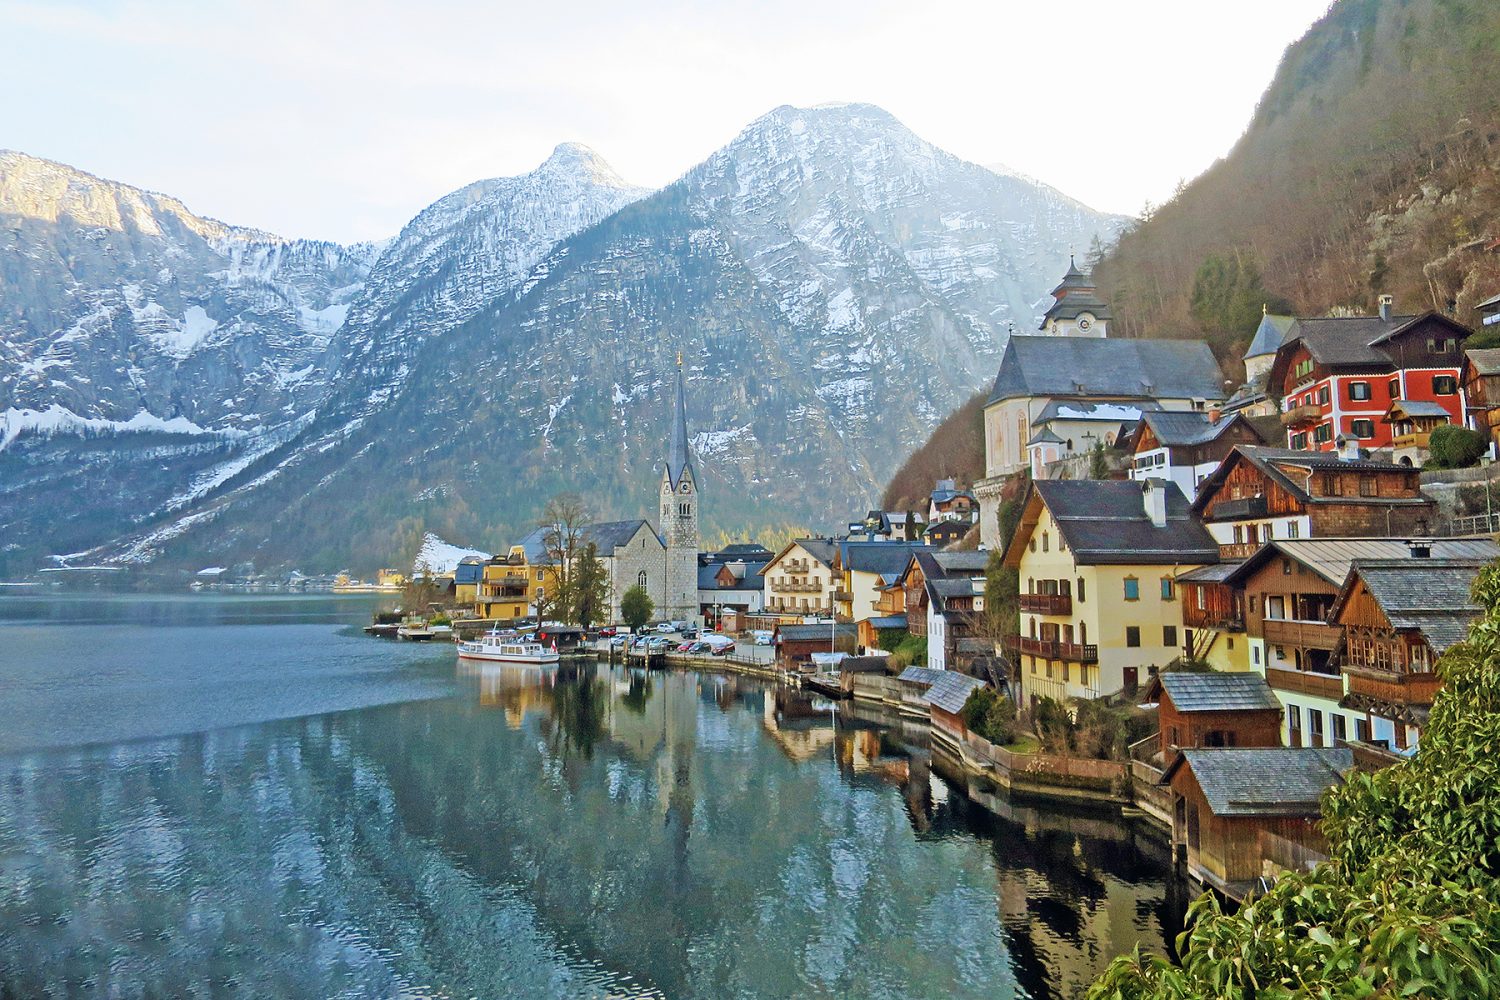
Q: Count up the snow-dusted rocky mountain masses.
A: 3